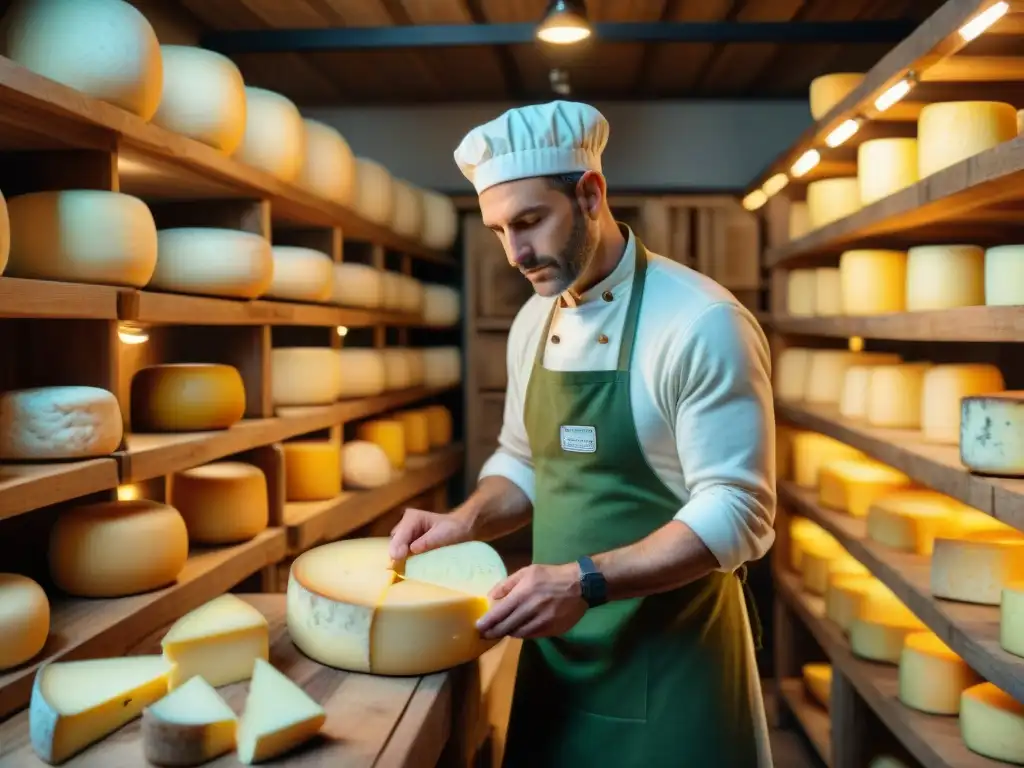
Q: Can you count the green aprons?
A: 1